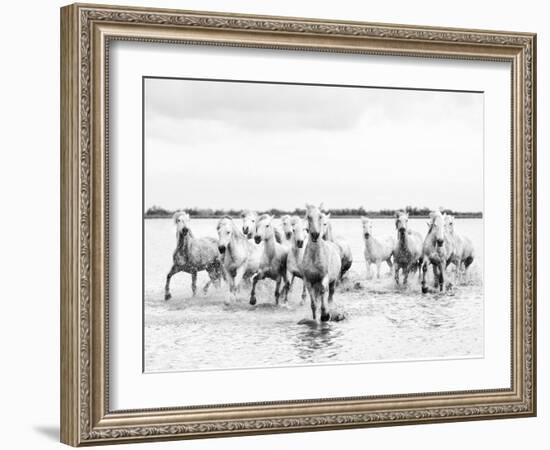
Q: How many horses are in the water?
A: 12